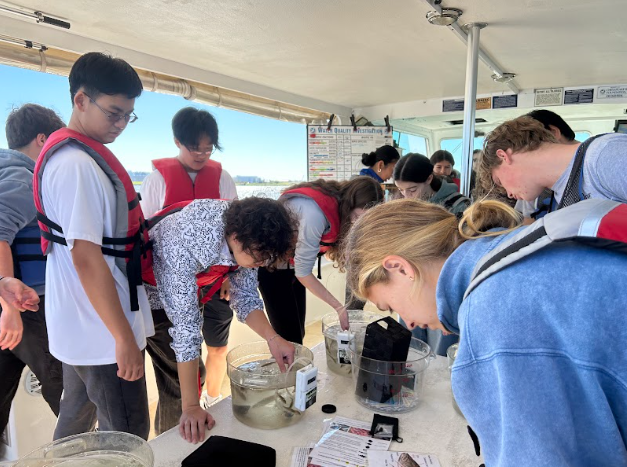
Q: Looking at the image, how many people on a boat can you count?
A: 12